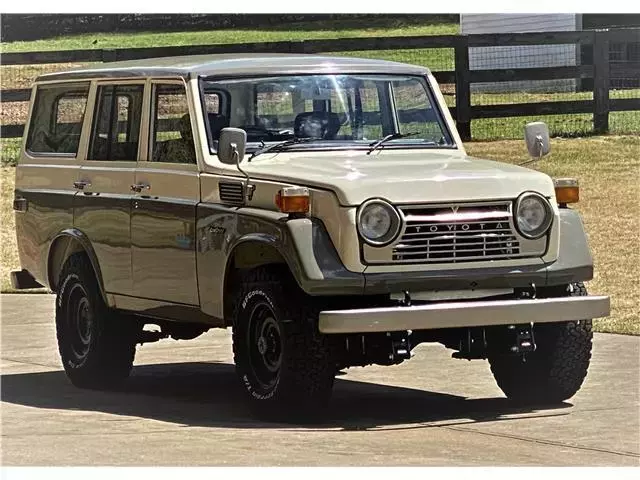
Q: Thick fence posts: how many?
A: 2